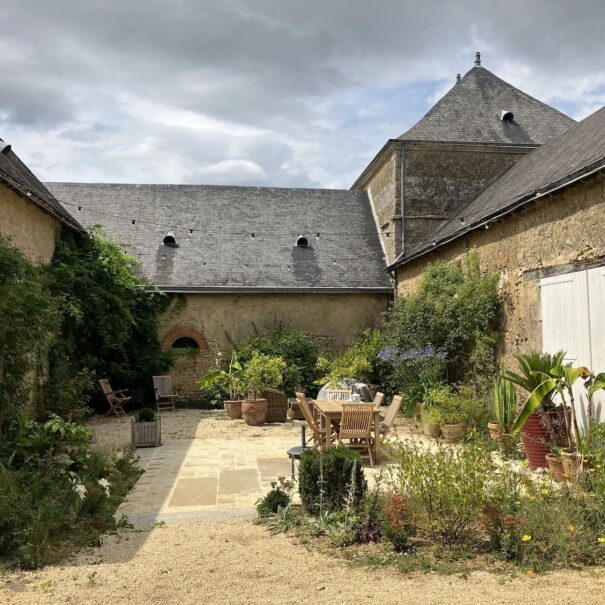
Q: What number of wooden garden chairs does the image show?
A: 8